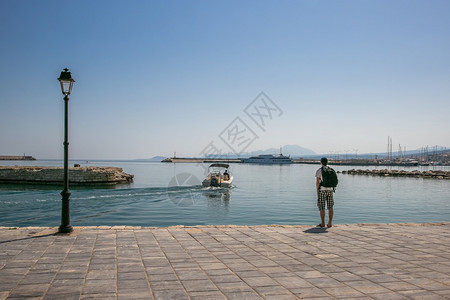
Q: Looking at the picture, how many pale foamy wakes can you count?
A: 1